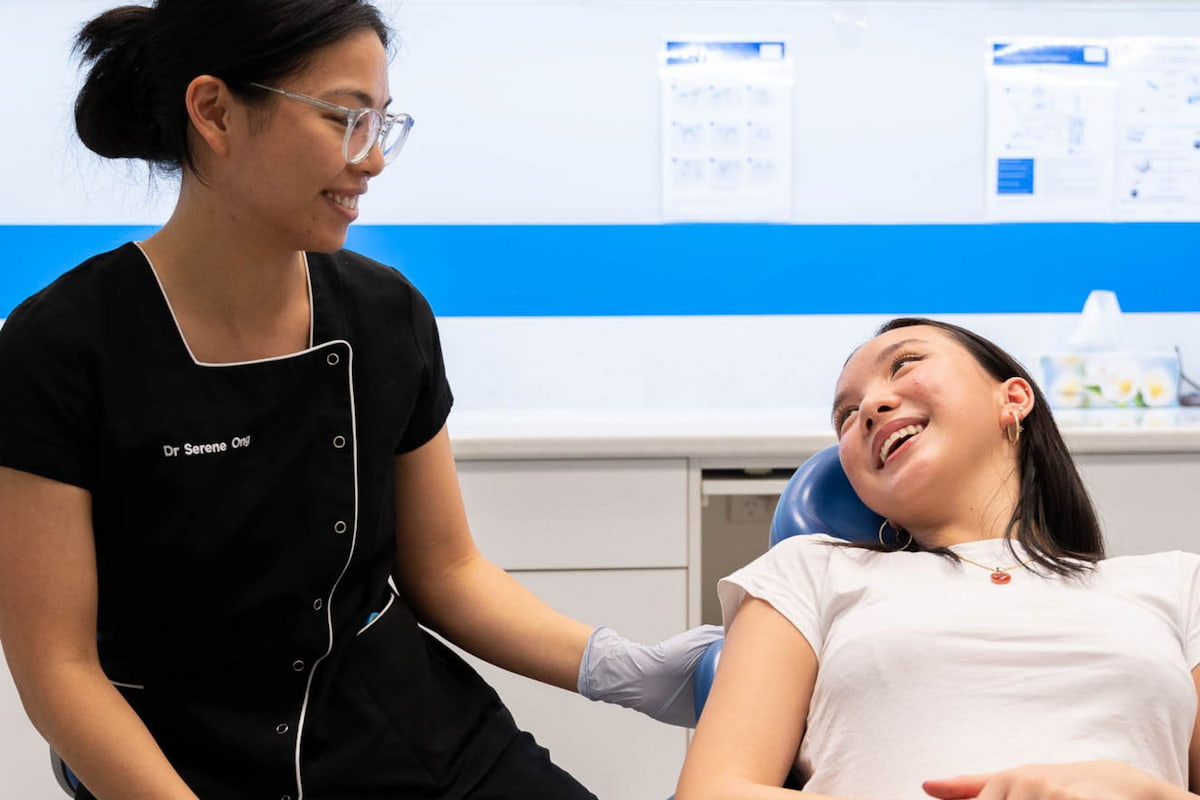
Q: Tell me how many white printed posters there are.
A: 3